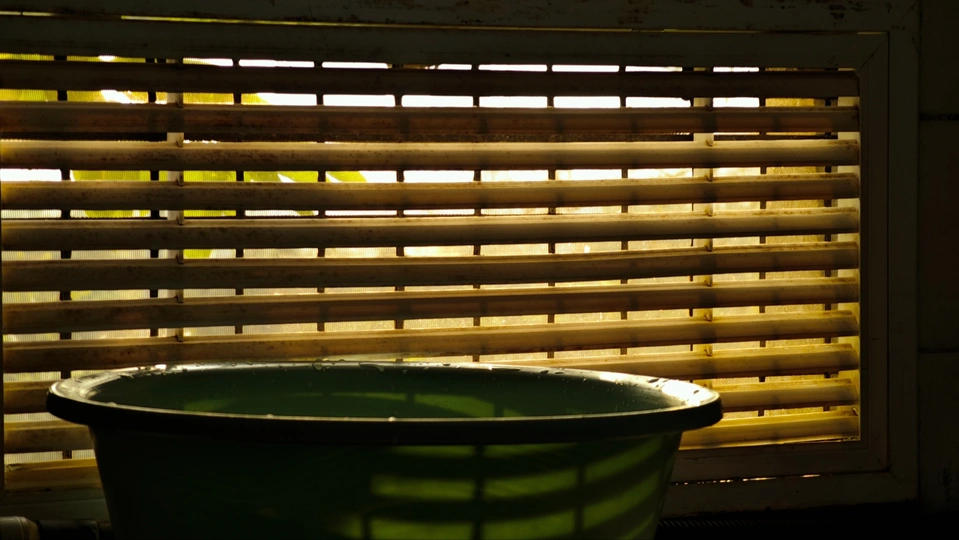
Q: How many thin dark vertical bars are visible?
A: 11